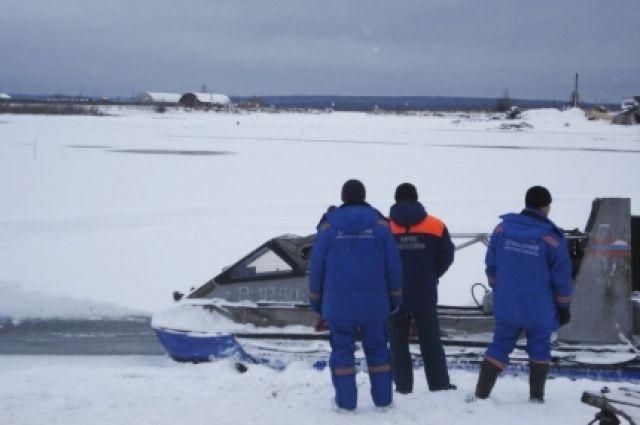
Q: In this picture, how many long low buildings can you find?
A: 2